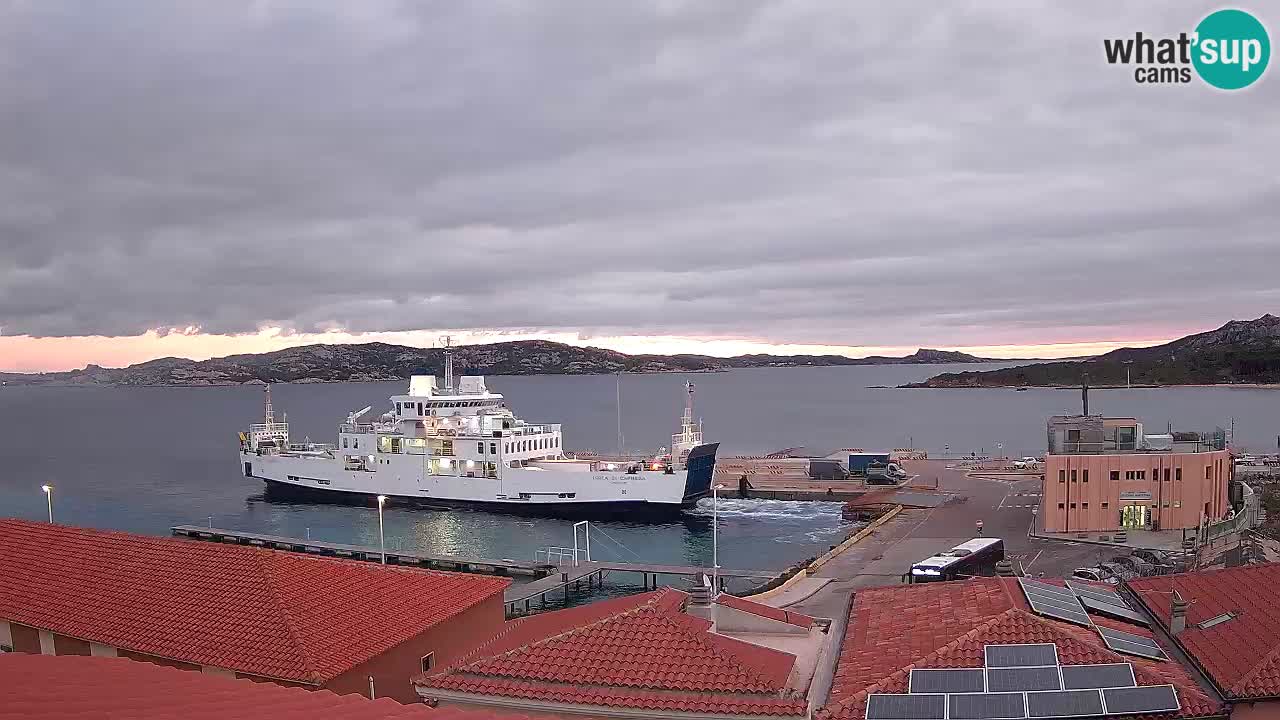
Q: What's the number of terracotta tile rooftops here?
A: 5